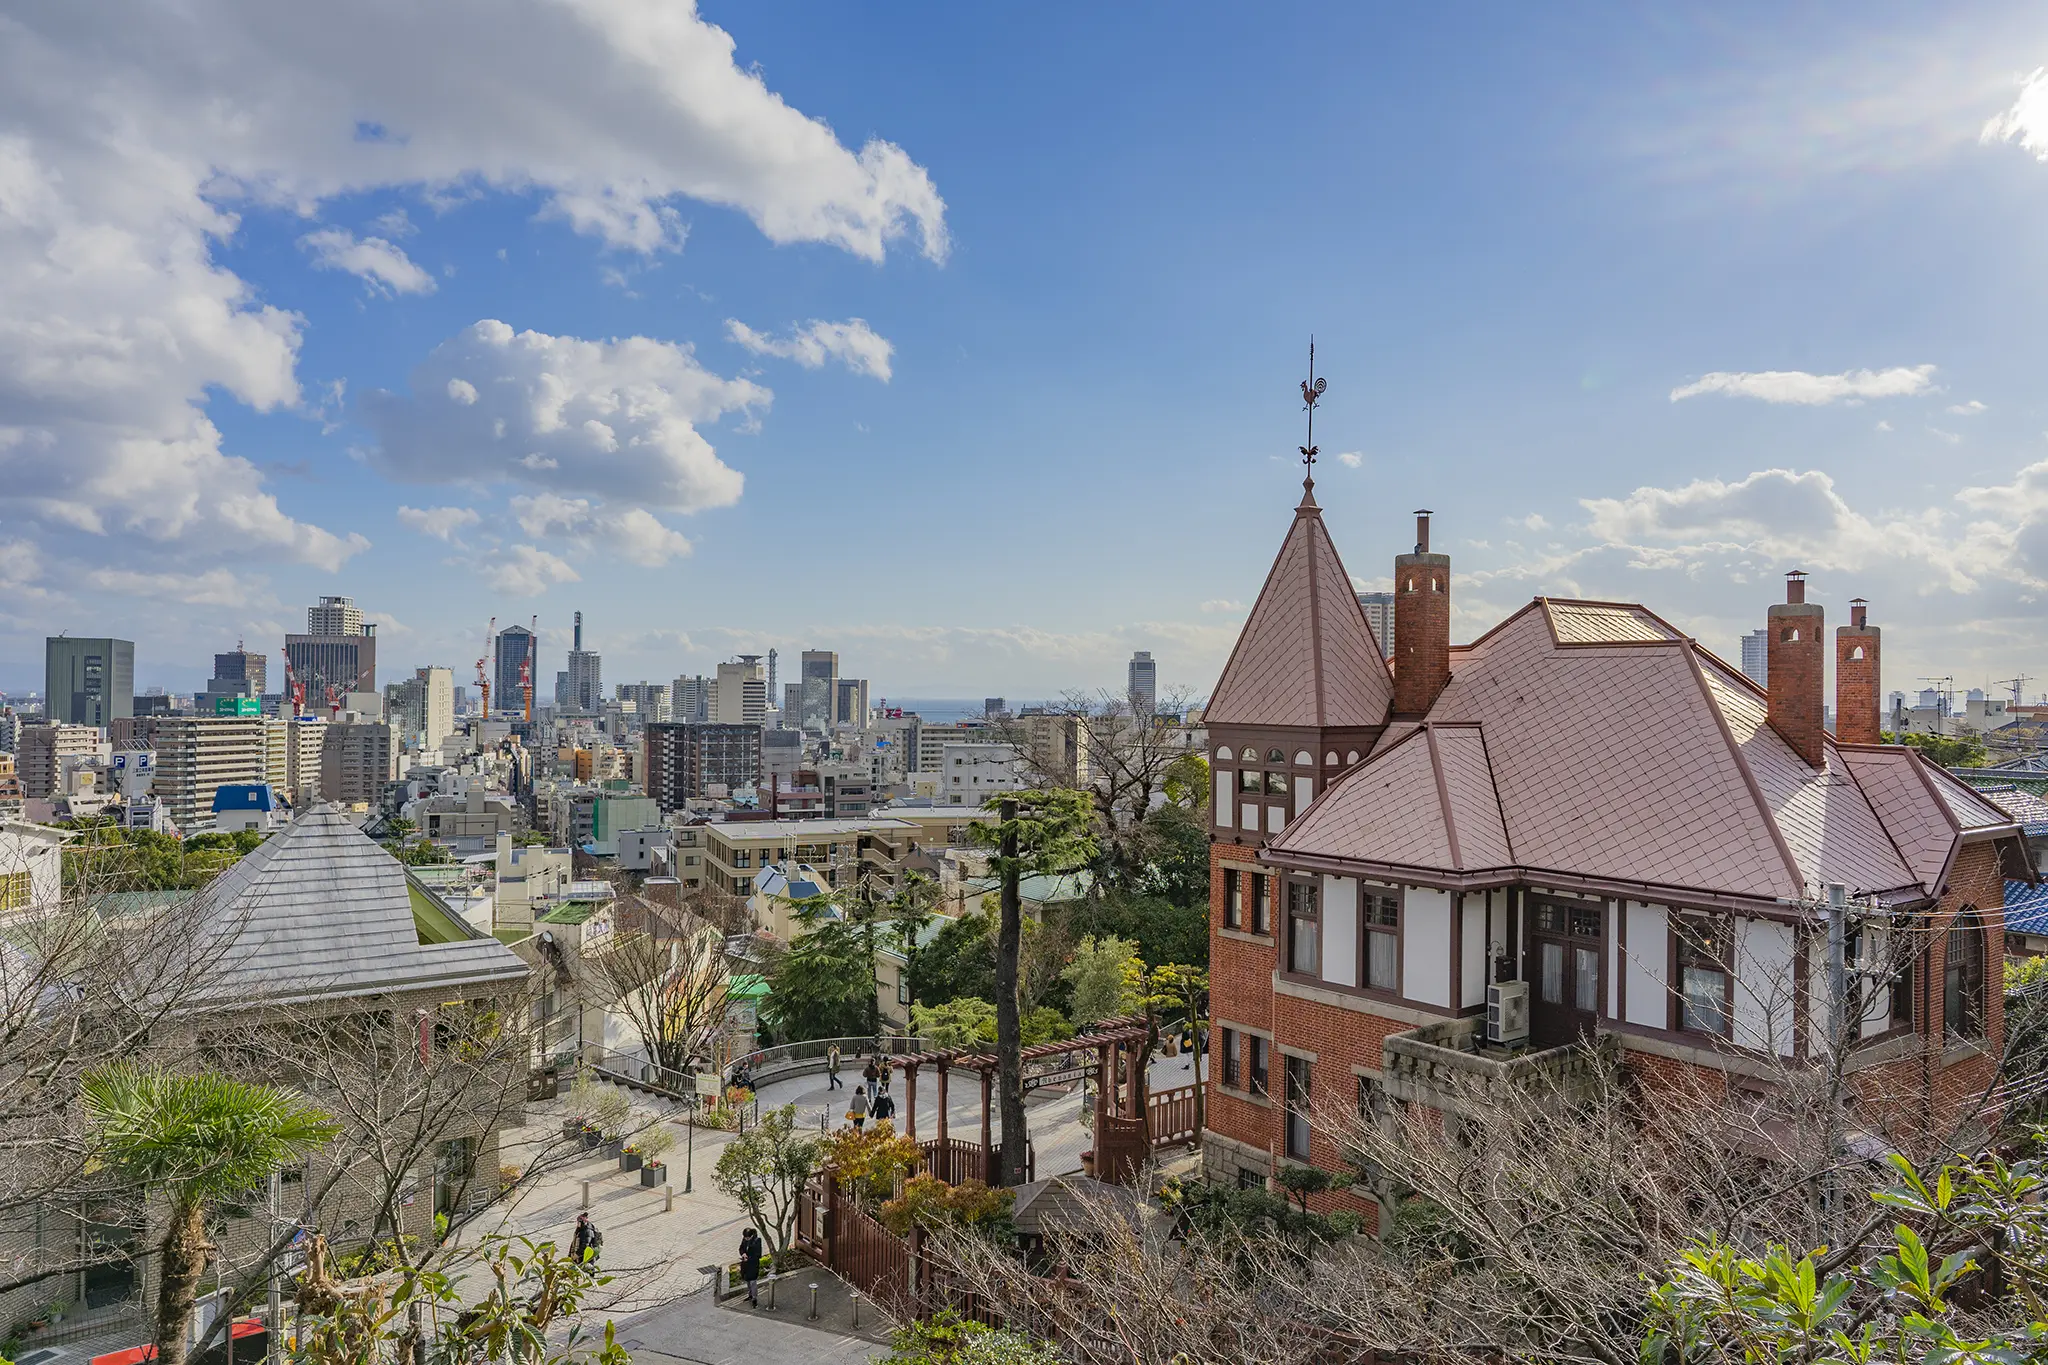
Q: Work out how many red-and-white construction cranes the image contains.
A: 4